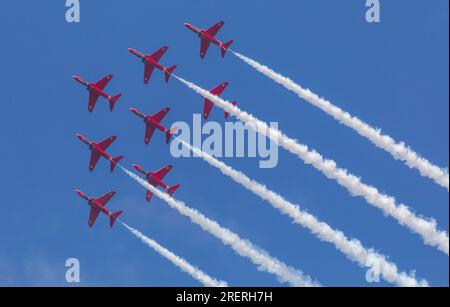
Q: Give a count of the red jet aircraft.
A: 8